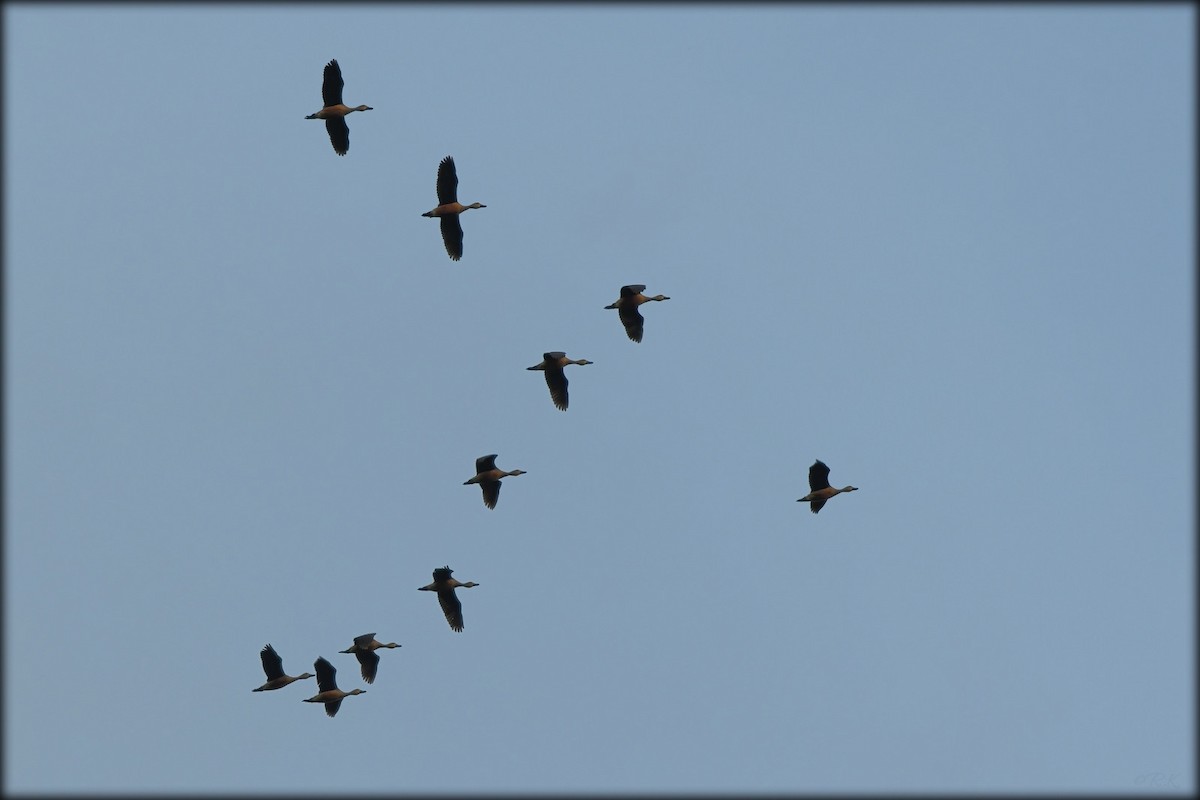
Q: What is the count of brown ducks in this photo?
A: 10